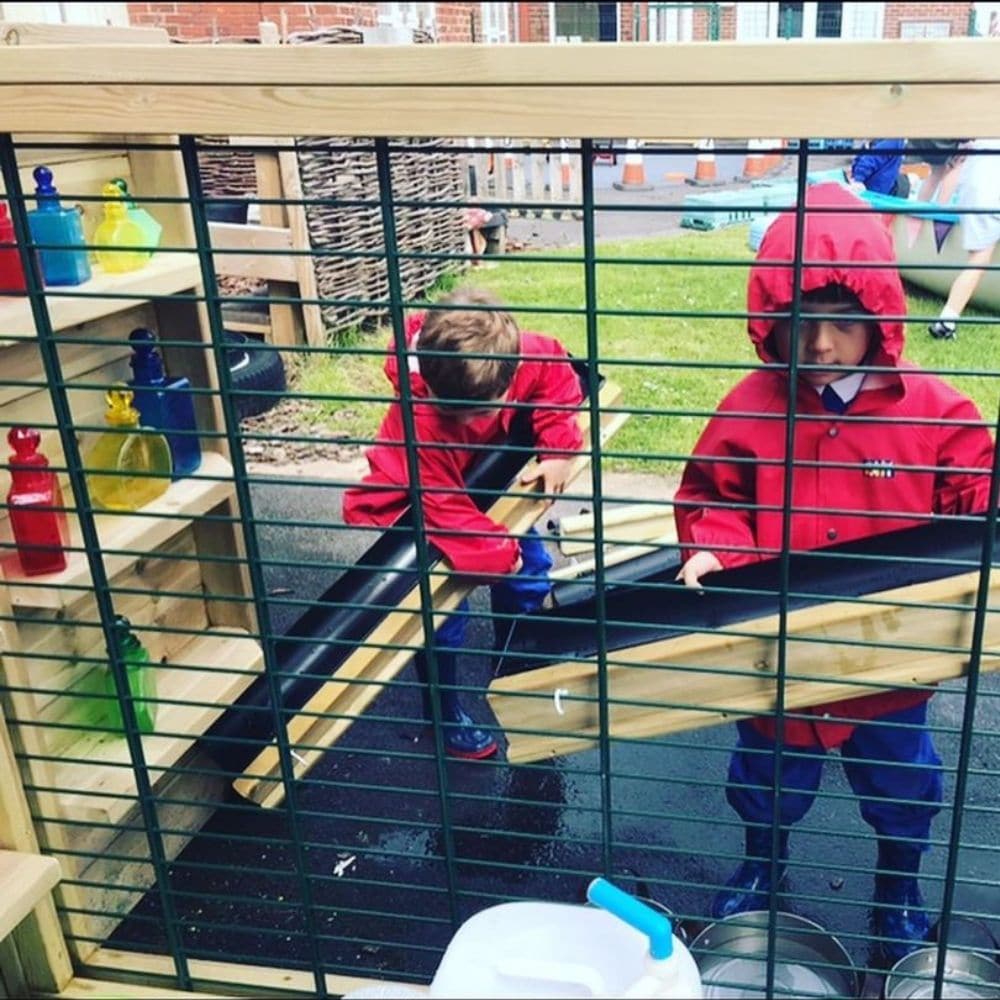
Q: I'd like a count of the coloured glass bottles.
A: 8